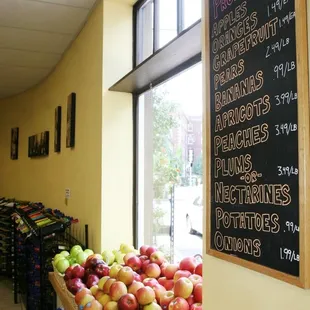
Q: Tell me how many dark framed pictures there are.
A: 4